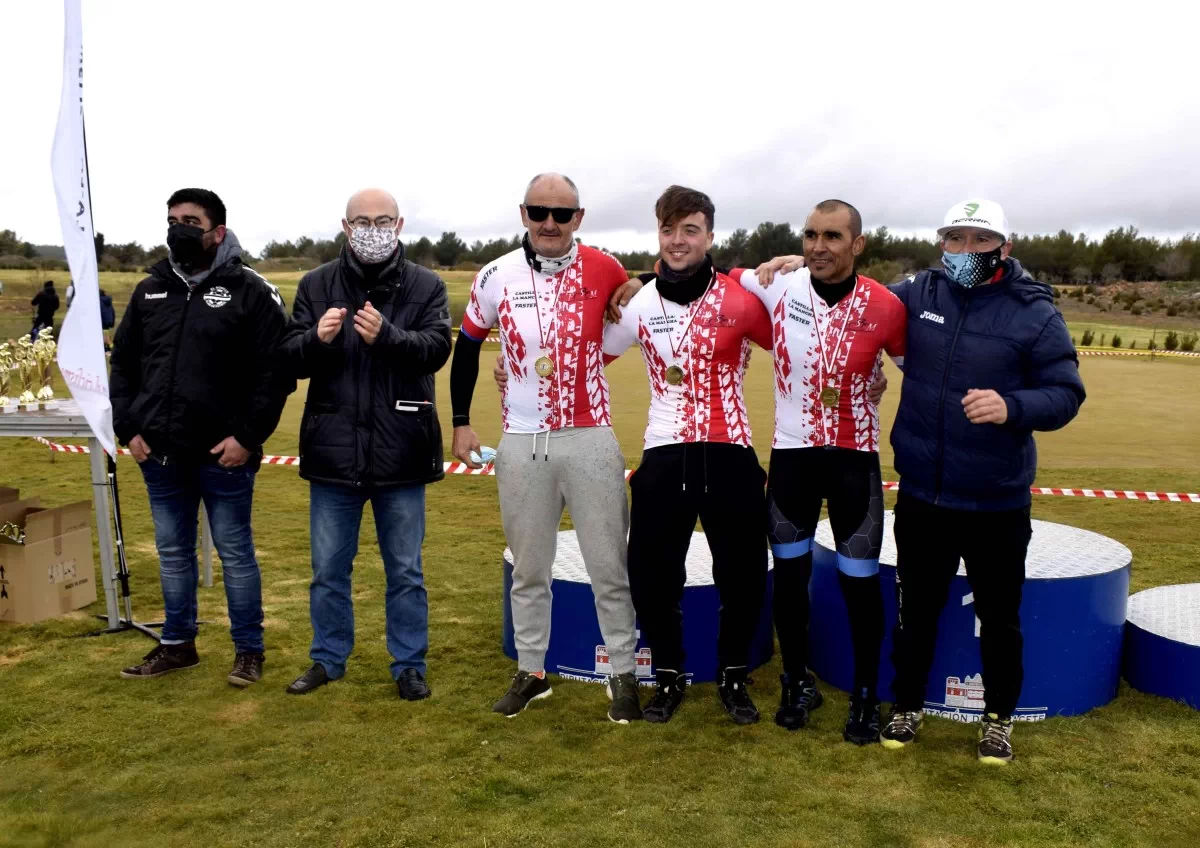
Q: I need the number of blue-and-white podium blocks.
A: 3